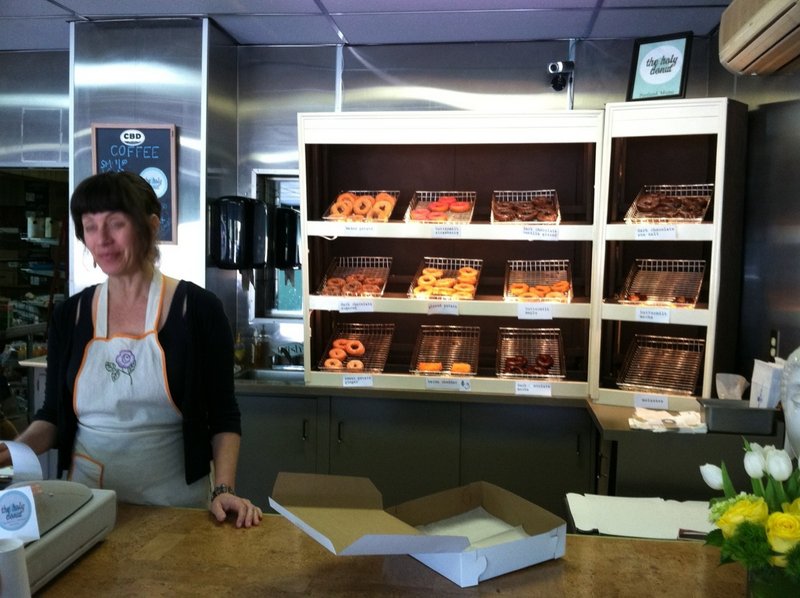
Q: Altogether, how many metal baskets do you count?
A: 12